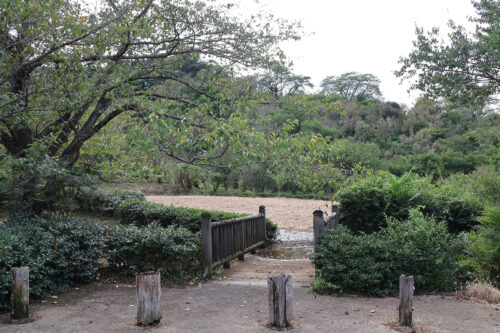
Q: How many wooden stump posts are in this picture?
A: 4